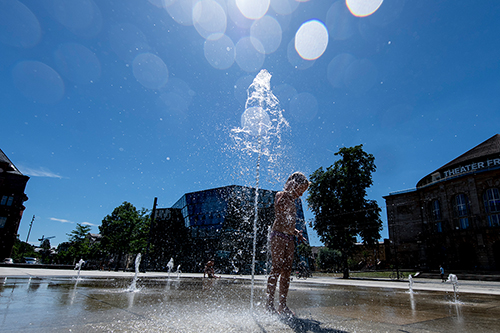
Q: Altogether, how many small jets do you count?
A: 6